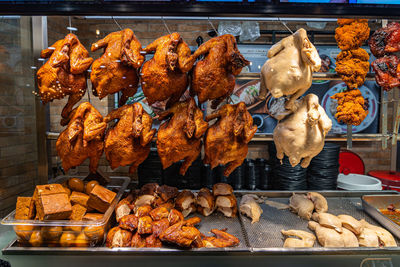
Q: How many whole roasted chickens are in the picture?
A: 8